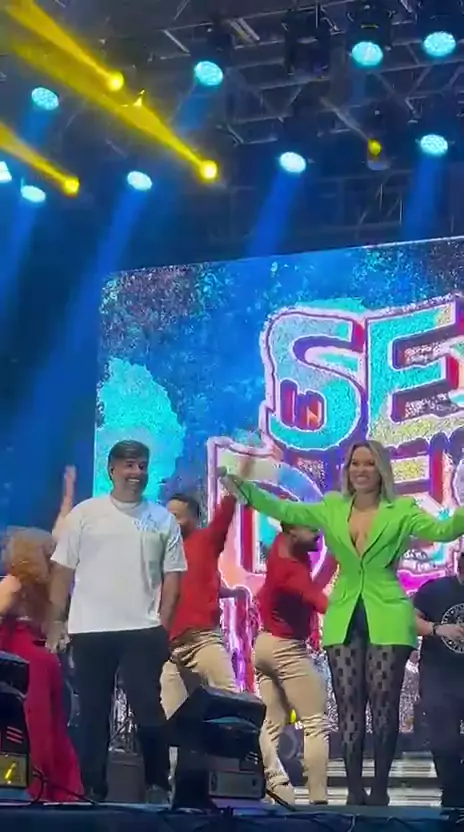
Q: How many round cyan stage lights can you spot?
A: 8